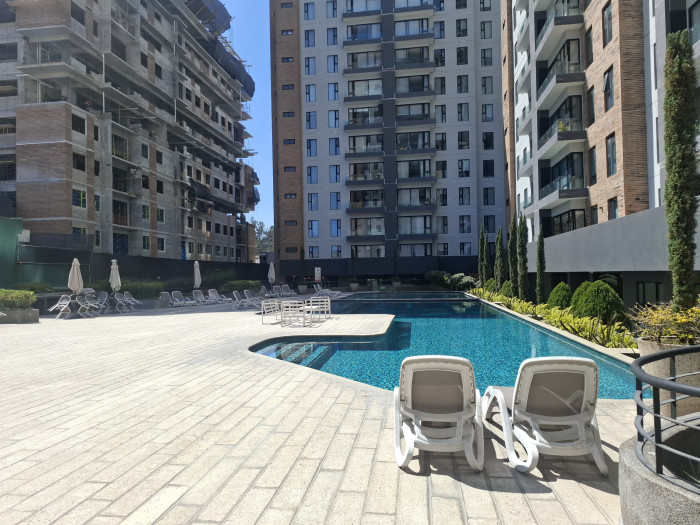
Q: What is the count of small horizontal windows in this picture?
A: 10